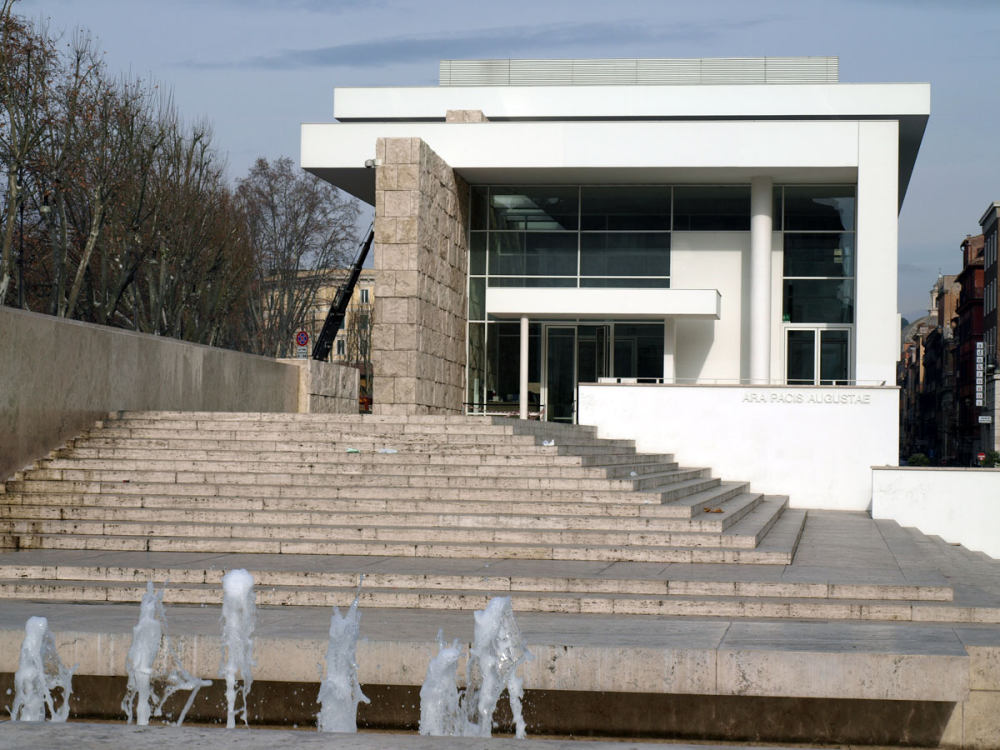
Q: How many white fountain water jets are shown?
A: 6